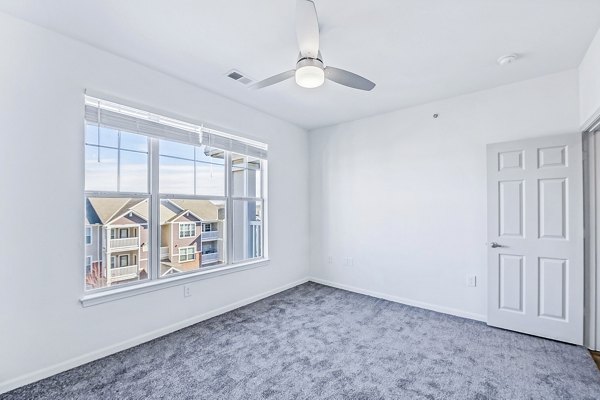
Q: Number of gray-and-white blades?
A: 3